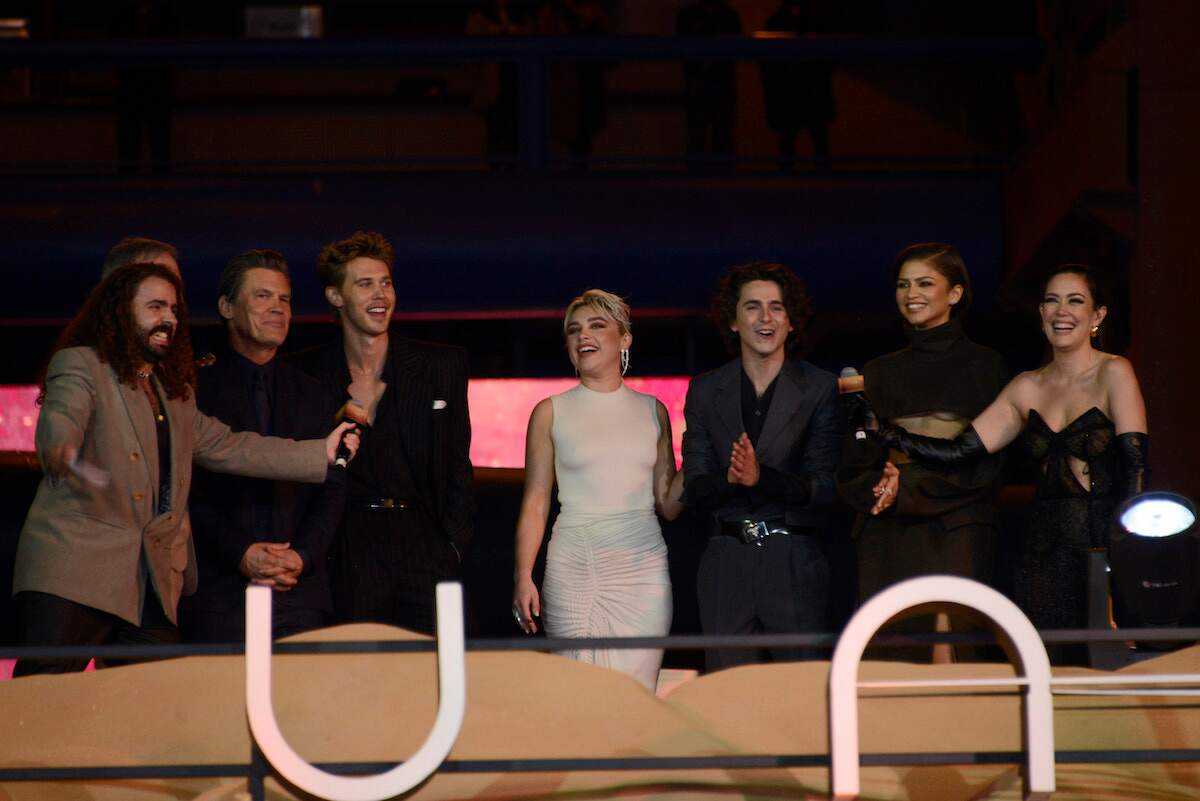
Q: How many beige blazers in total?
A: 1